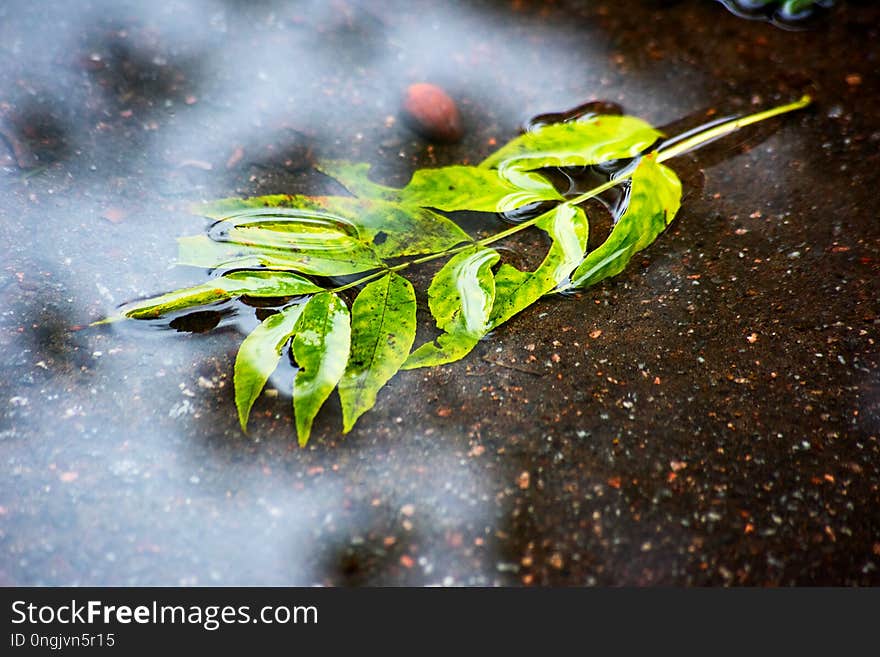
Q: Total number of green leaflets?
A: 11